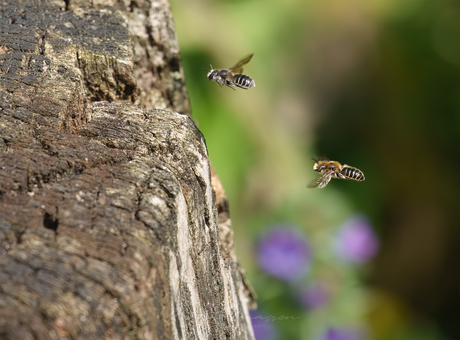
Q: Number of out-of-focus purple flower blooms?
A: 5